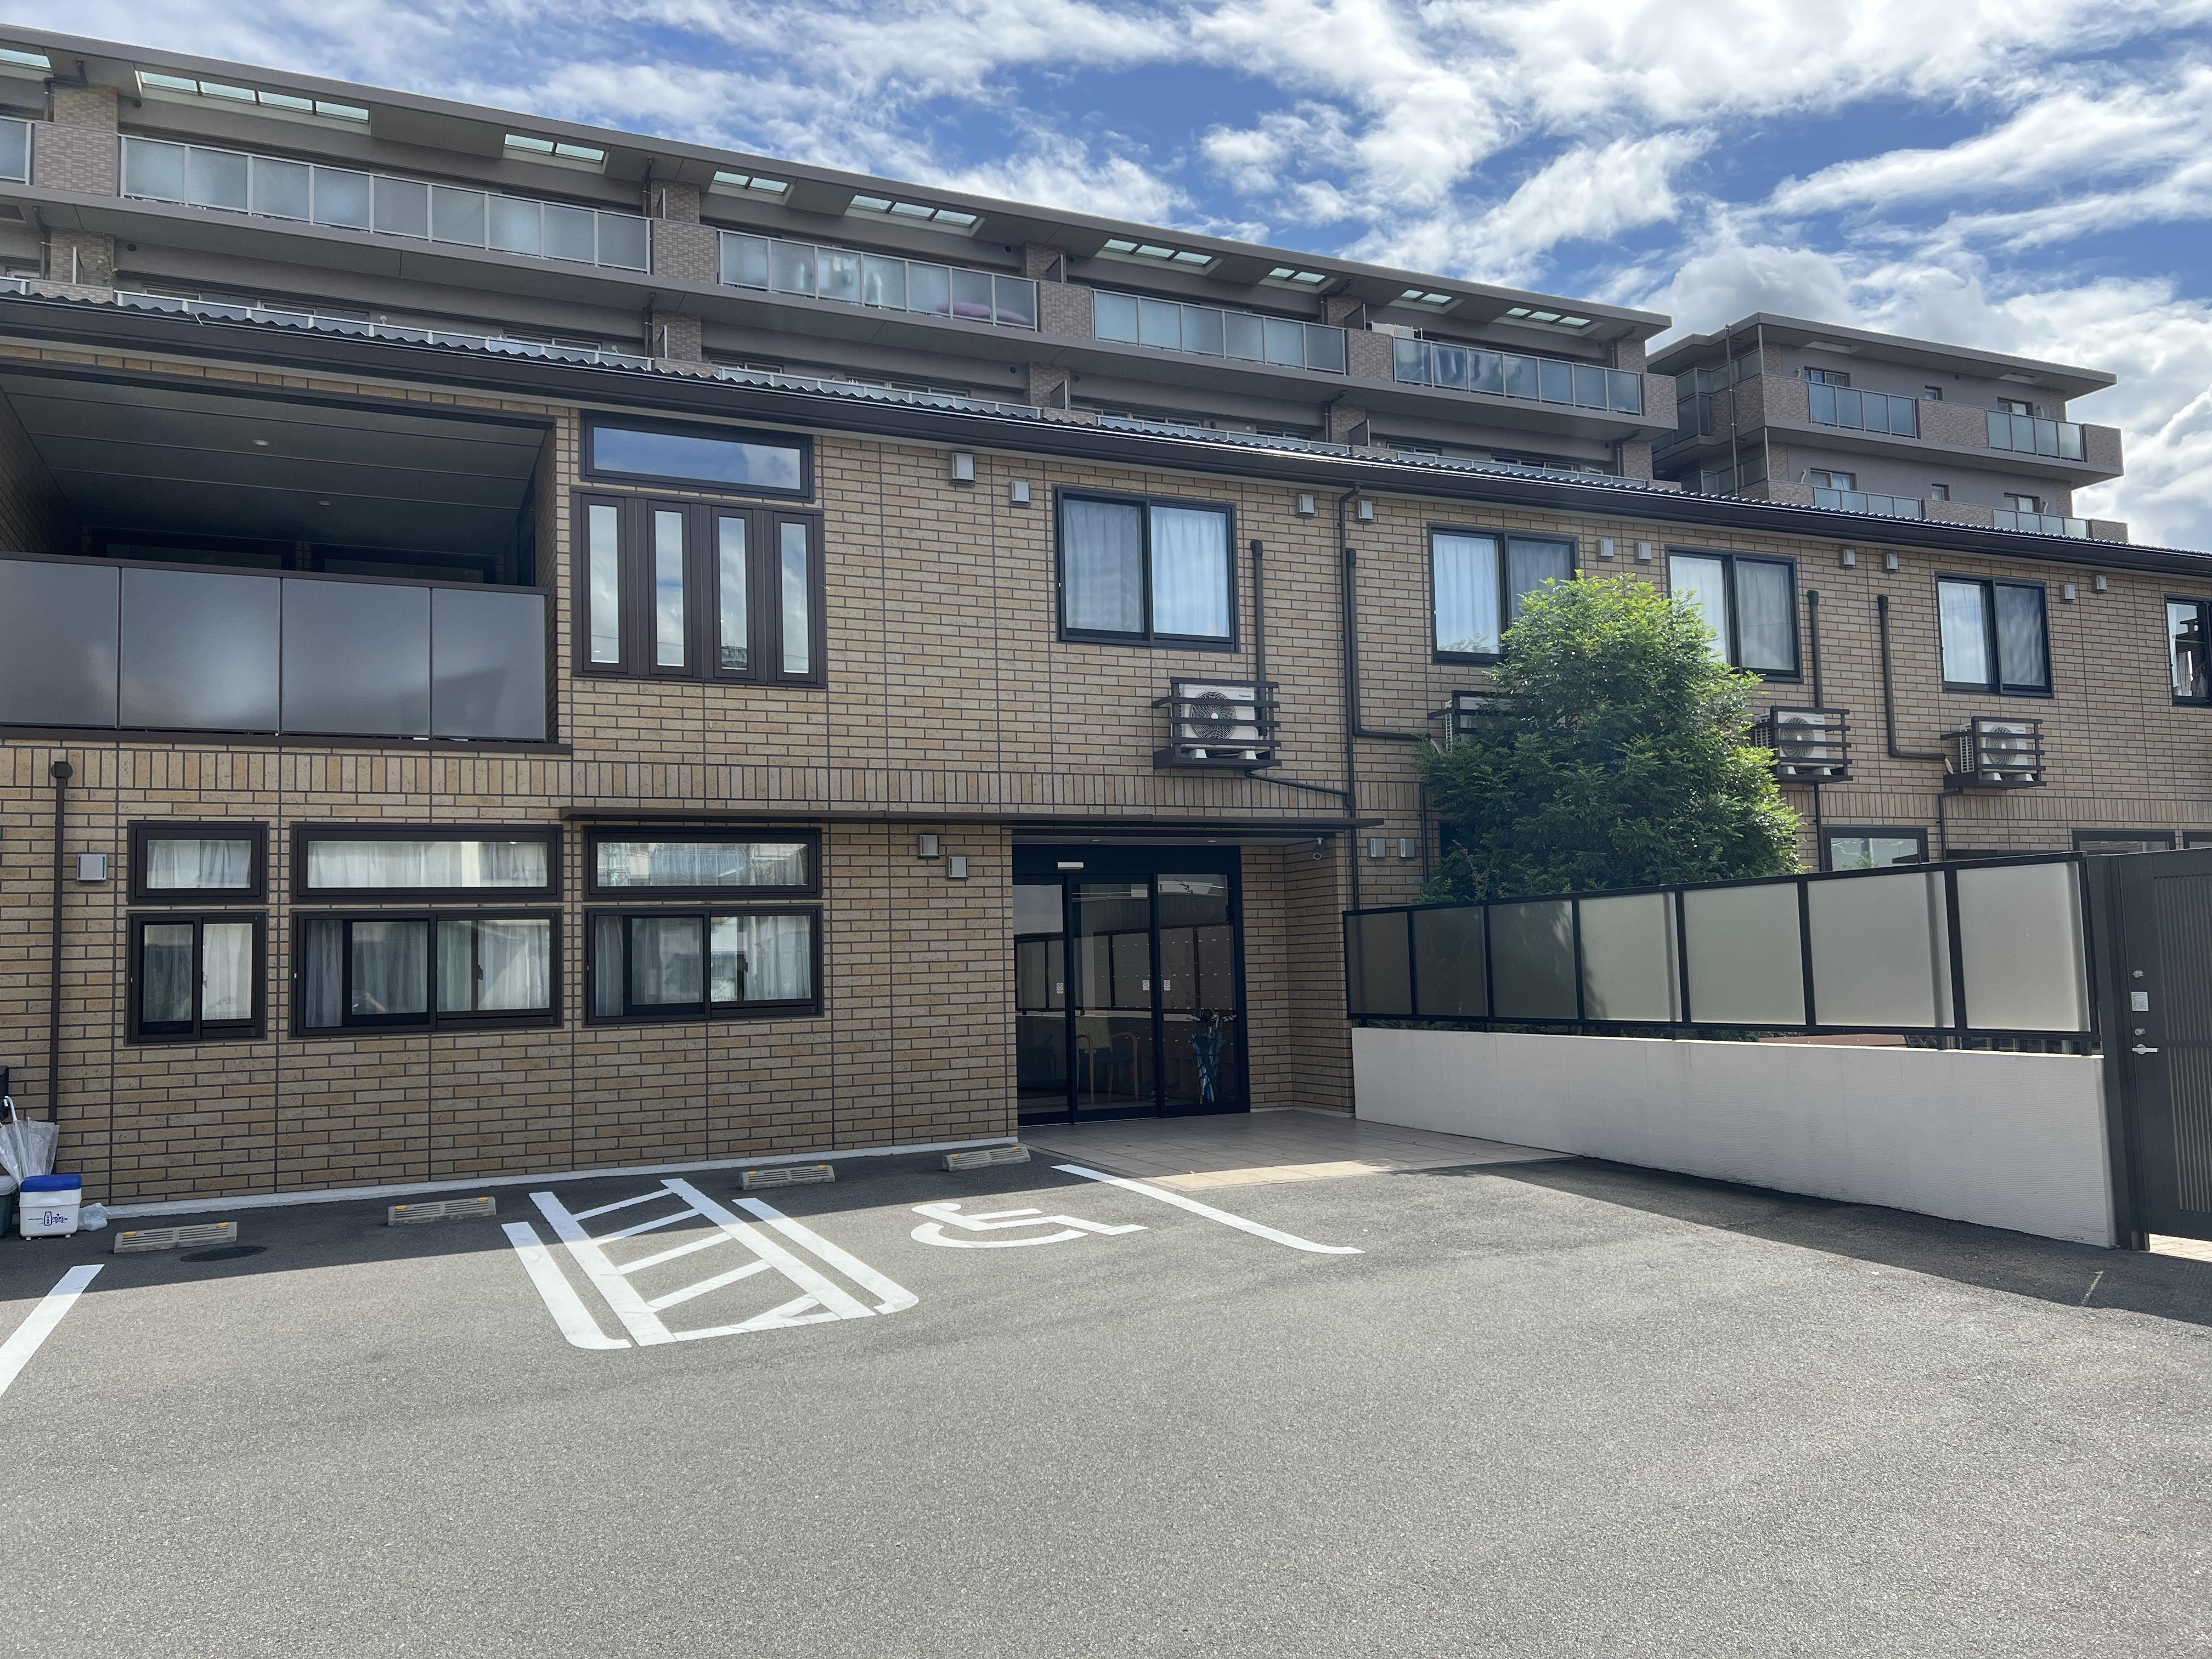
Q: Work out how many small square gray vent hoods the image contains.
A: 15